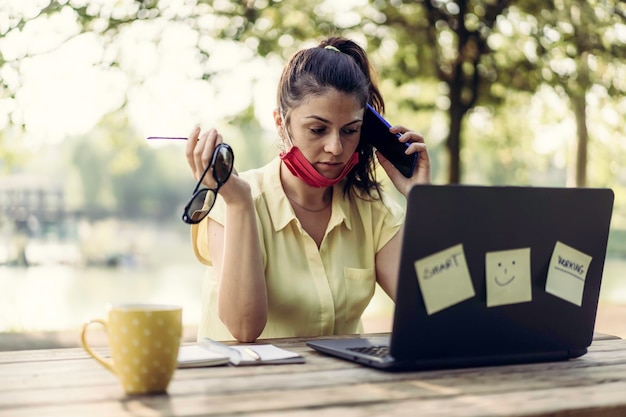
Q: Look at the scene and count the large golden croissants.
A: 0